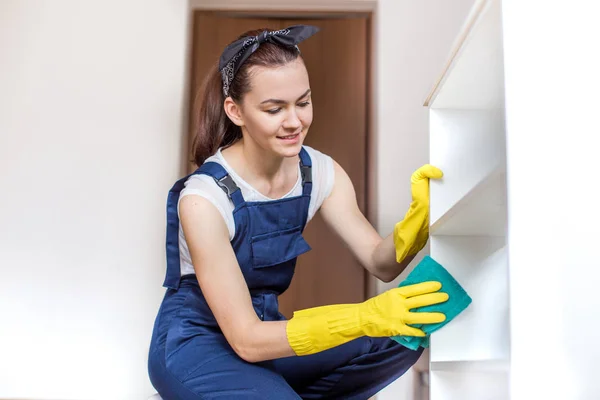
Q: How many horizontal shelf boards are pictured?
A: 3